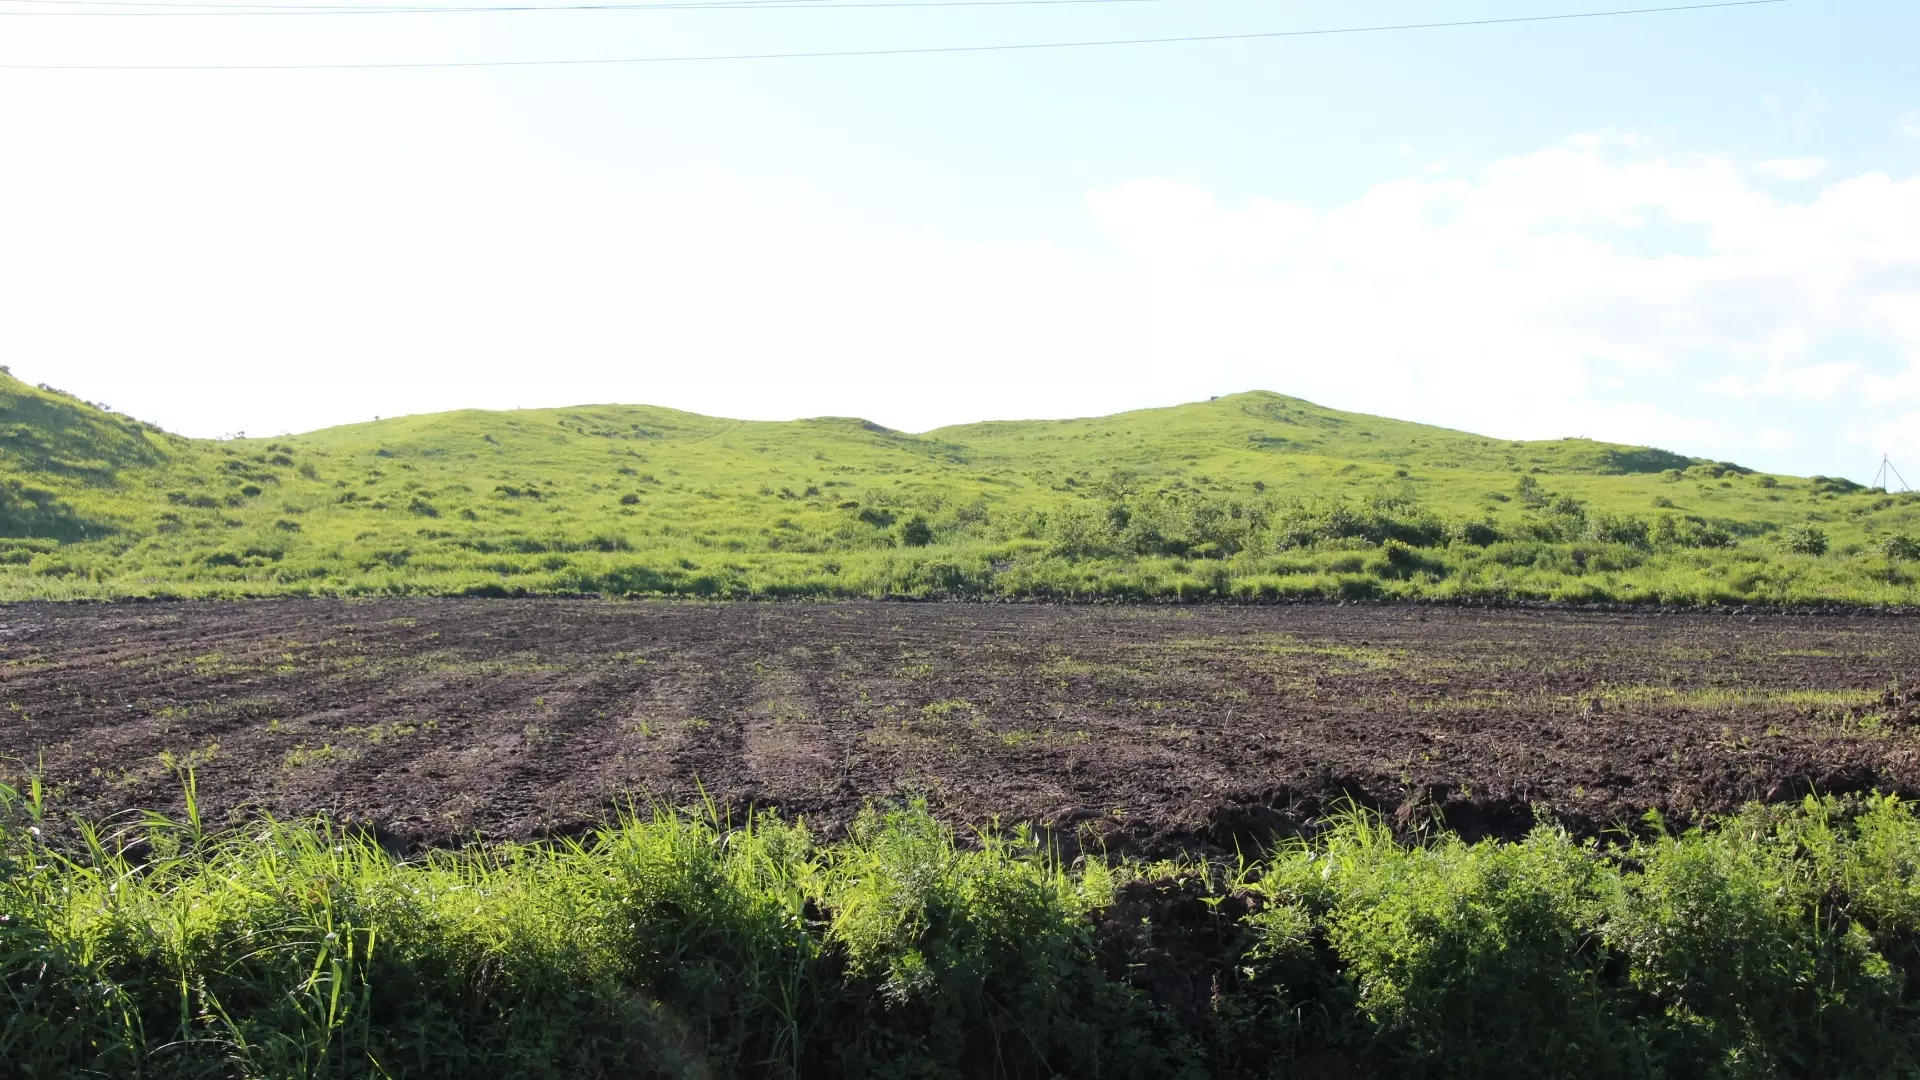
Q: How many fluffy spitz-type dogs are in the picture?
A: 0